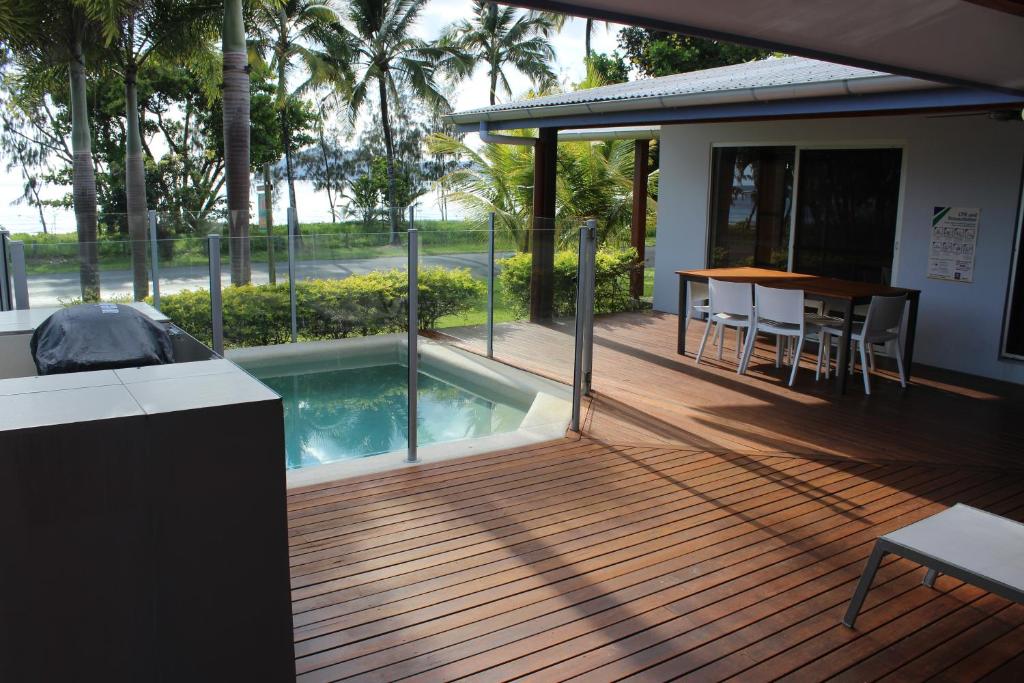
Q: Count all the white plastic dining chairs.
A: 6